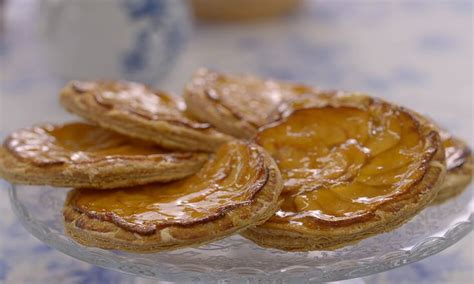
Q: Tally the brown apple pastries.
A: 6